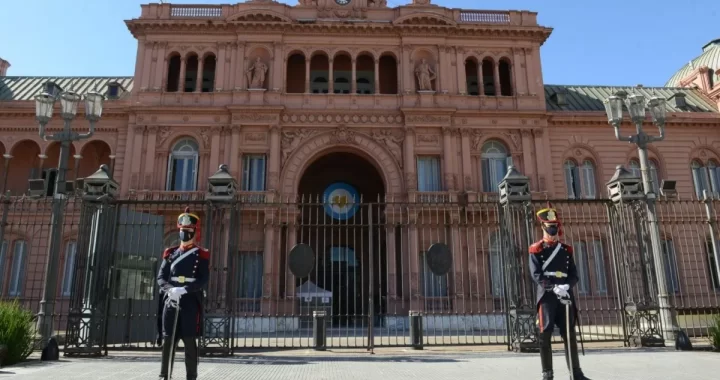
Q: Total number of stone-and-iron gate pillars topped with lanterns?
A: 4